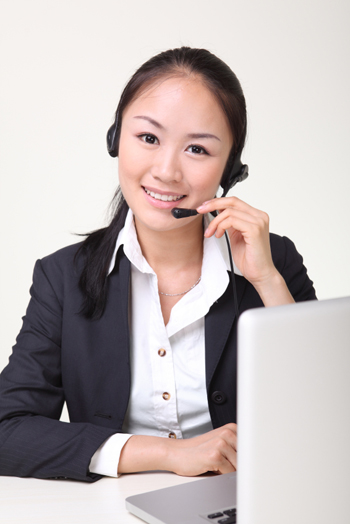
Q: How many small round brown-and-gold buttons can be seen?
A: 3